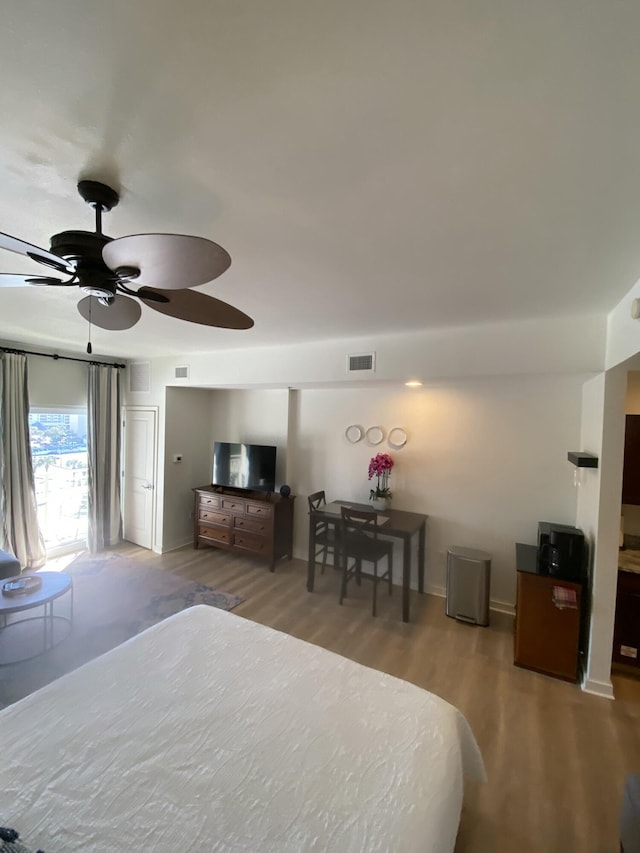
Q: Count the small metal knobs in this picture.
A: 11